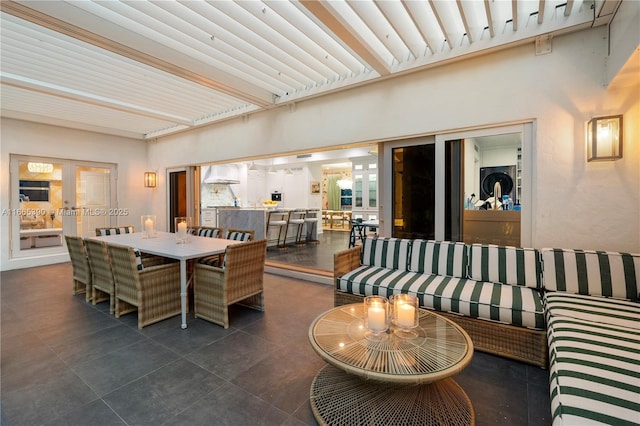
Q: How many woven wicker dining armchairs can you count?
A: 8